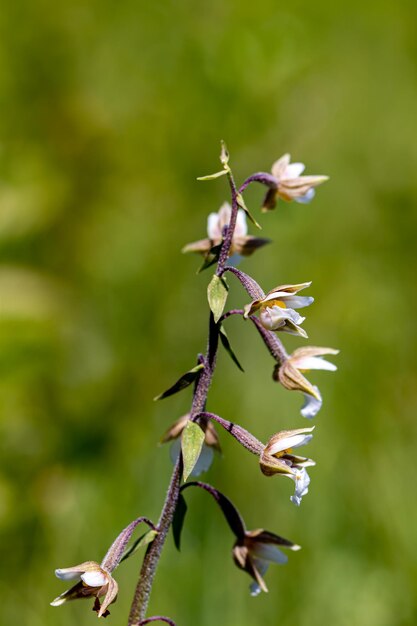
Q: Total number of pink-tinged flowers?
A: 8